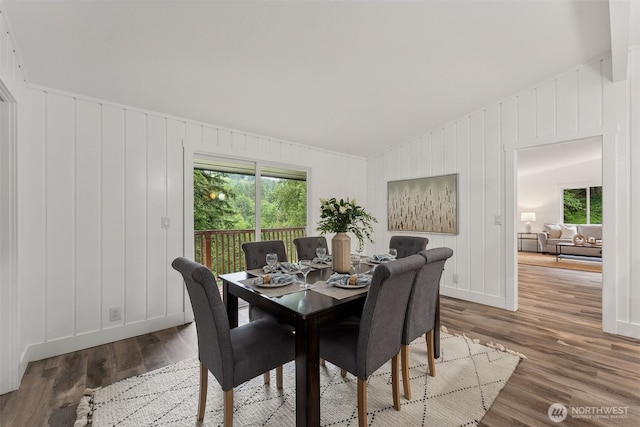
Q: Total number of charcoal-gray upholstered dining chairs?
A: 6